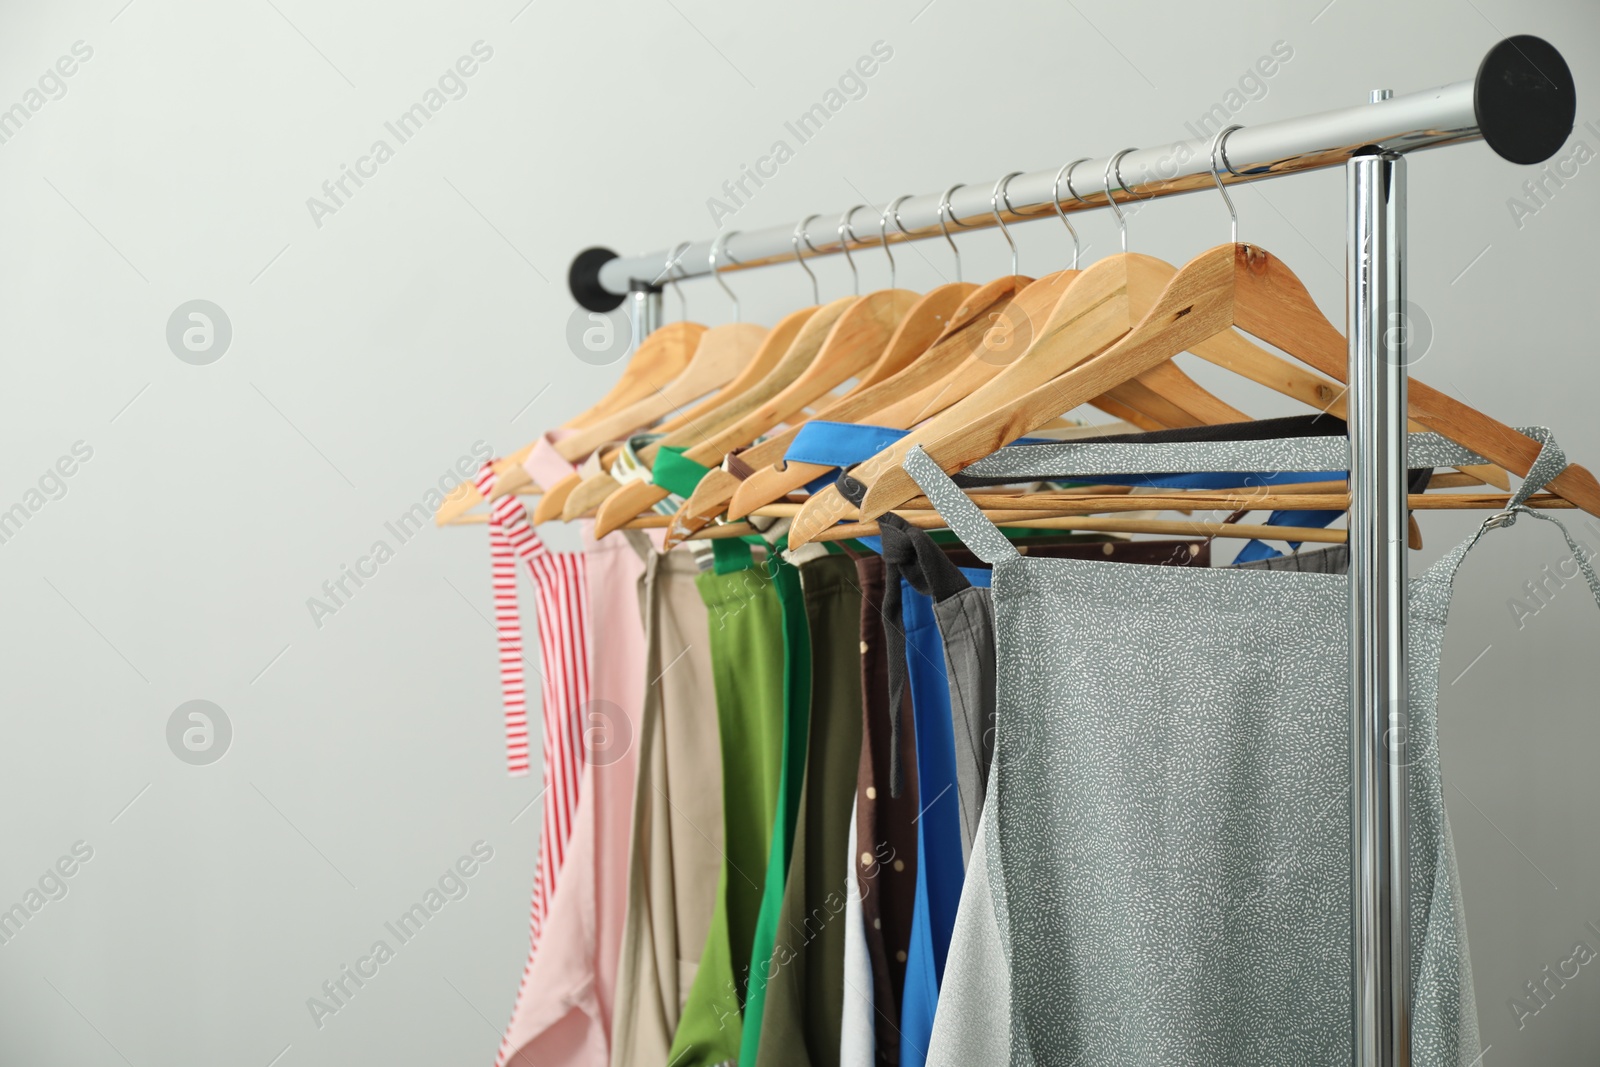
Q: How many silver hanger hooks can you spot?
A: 10